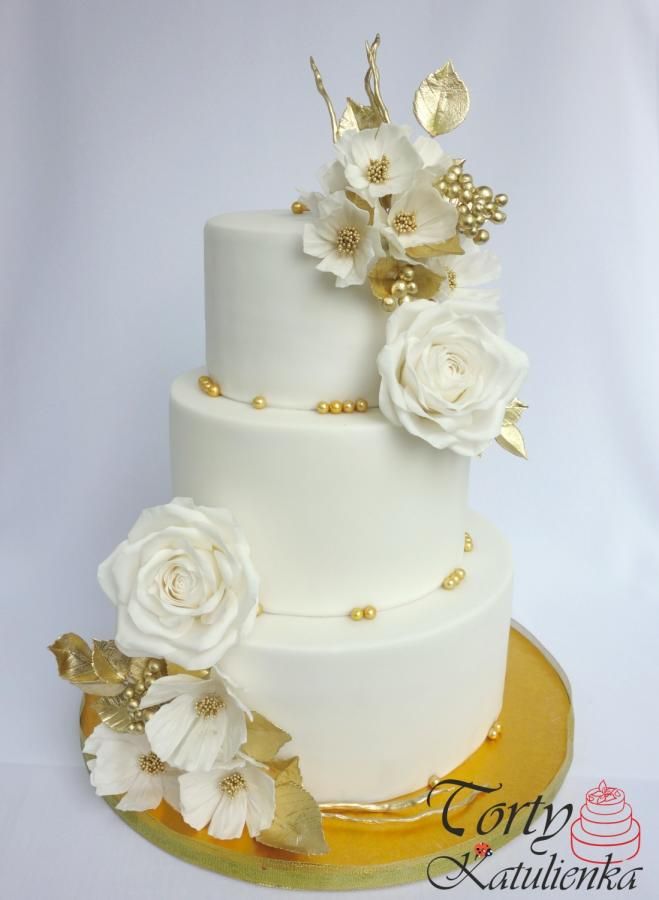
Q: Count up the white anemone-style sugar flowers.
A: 7